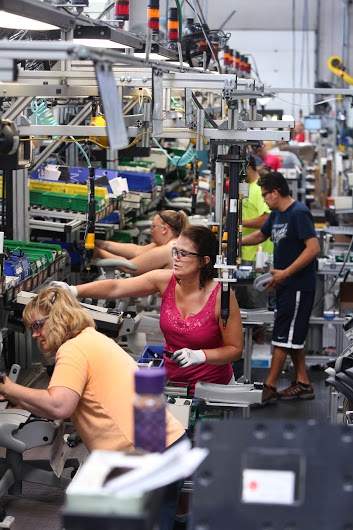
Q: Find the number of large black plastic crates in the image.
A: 1